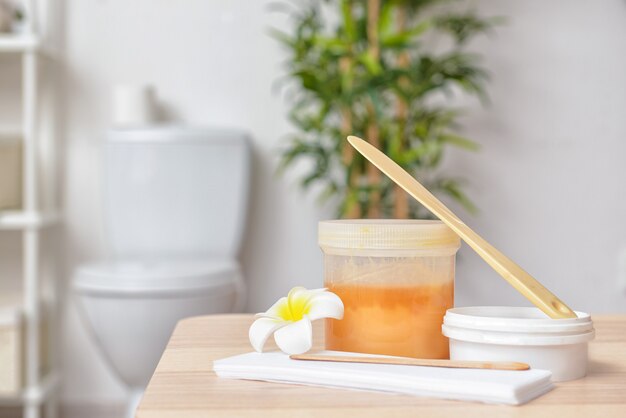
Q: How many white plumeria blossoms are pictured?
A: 1